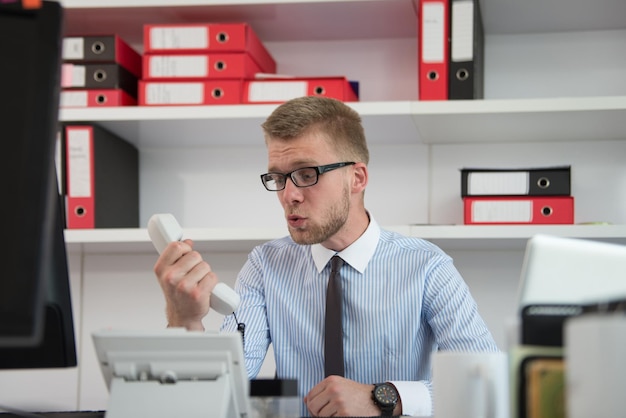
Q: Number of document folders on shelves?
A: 12